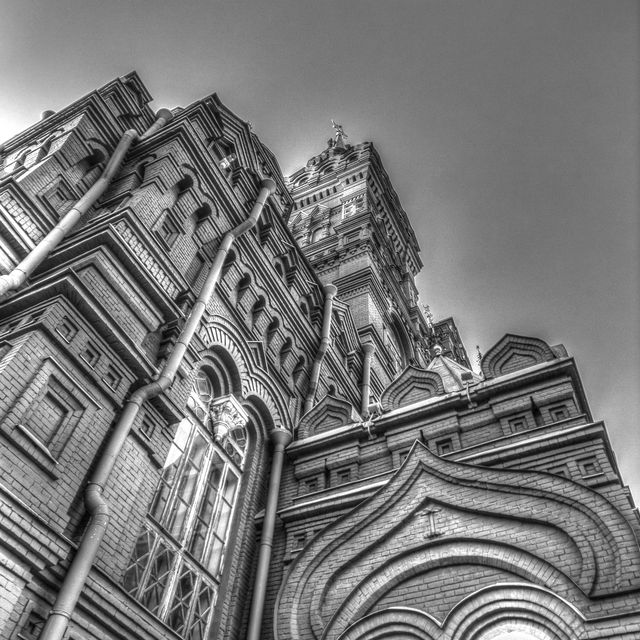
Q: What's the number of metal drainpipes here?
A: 5